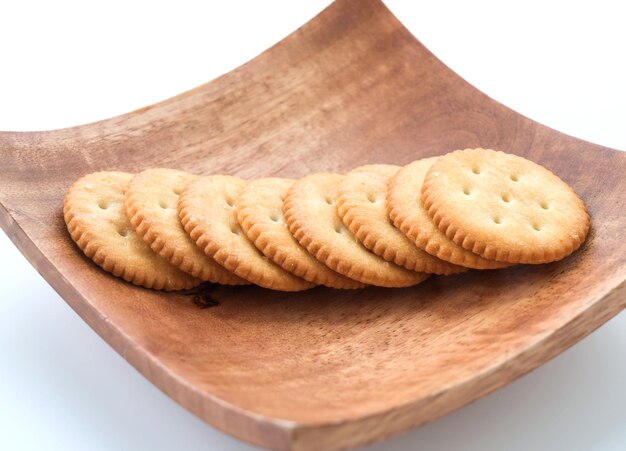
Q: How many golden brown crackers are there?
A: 8